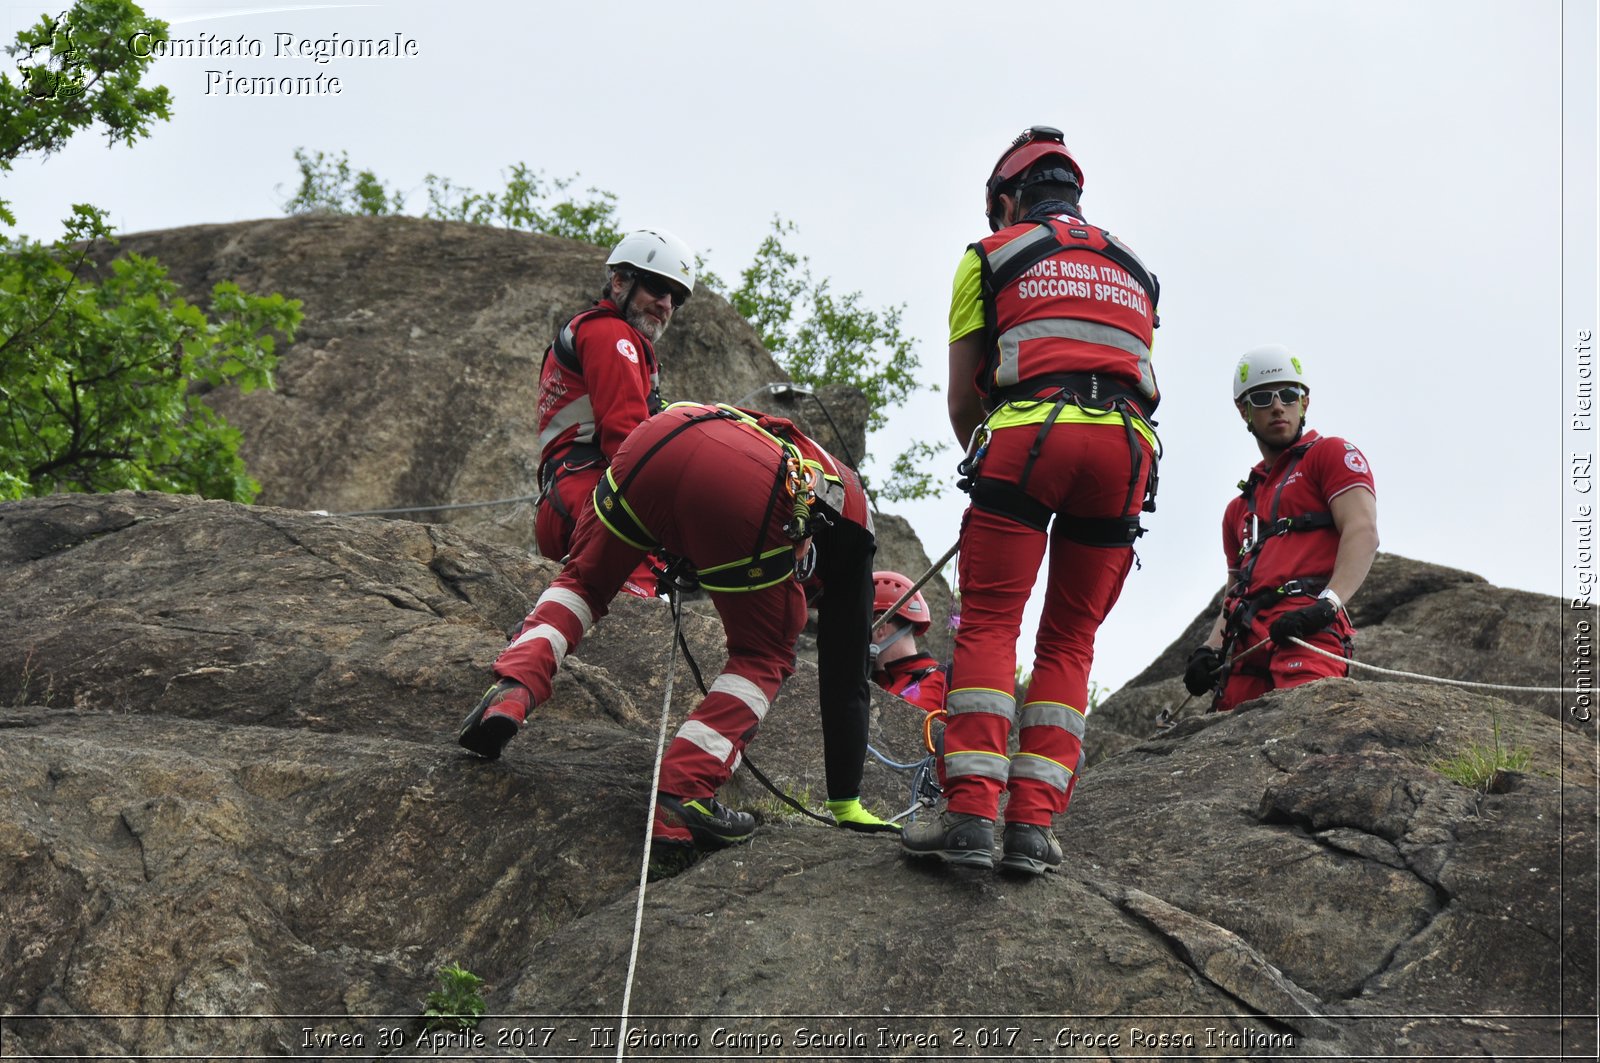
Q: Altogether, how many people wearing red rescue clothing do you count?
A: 5